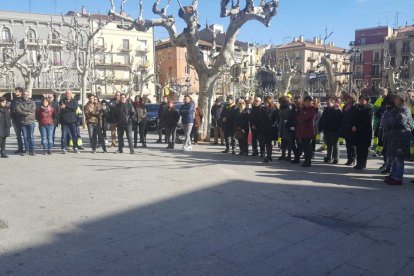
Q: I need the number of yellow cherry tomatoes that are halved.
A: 0